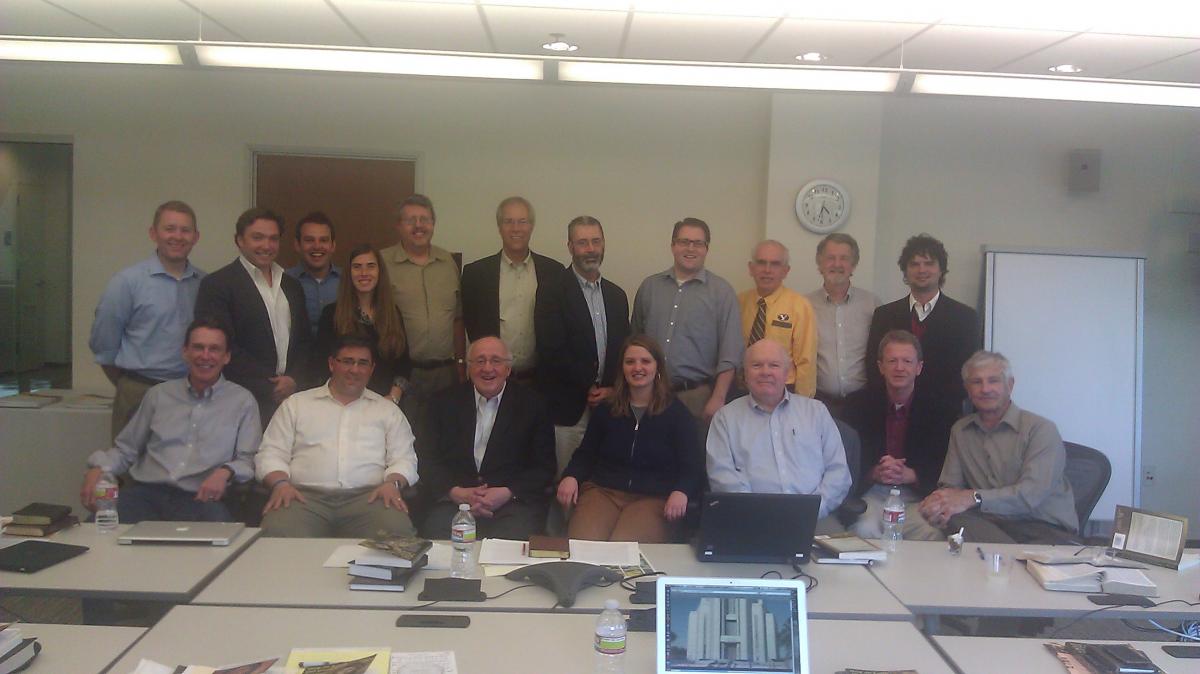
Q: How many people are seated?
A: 7